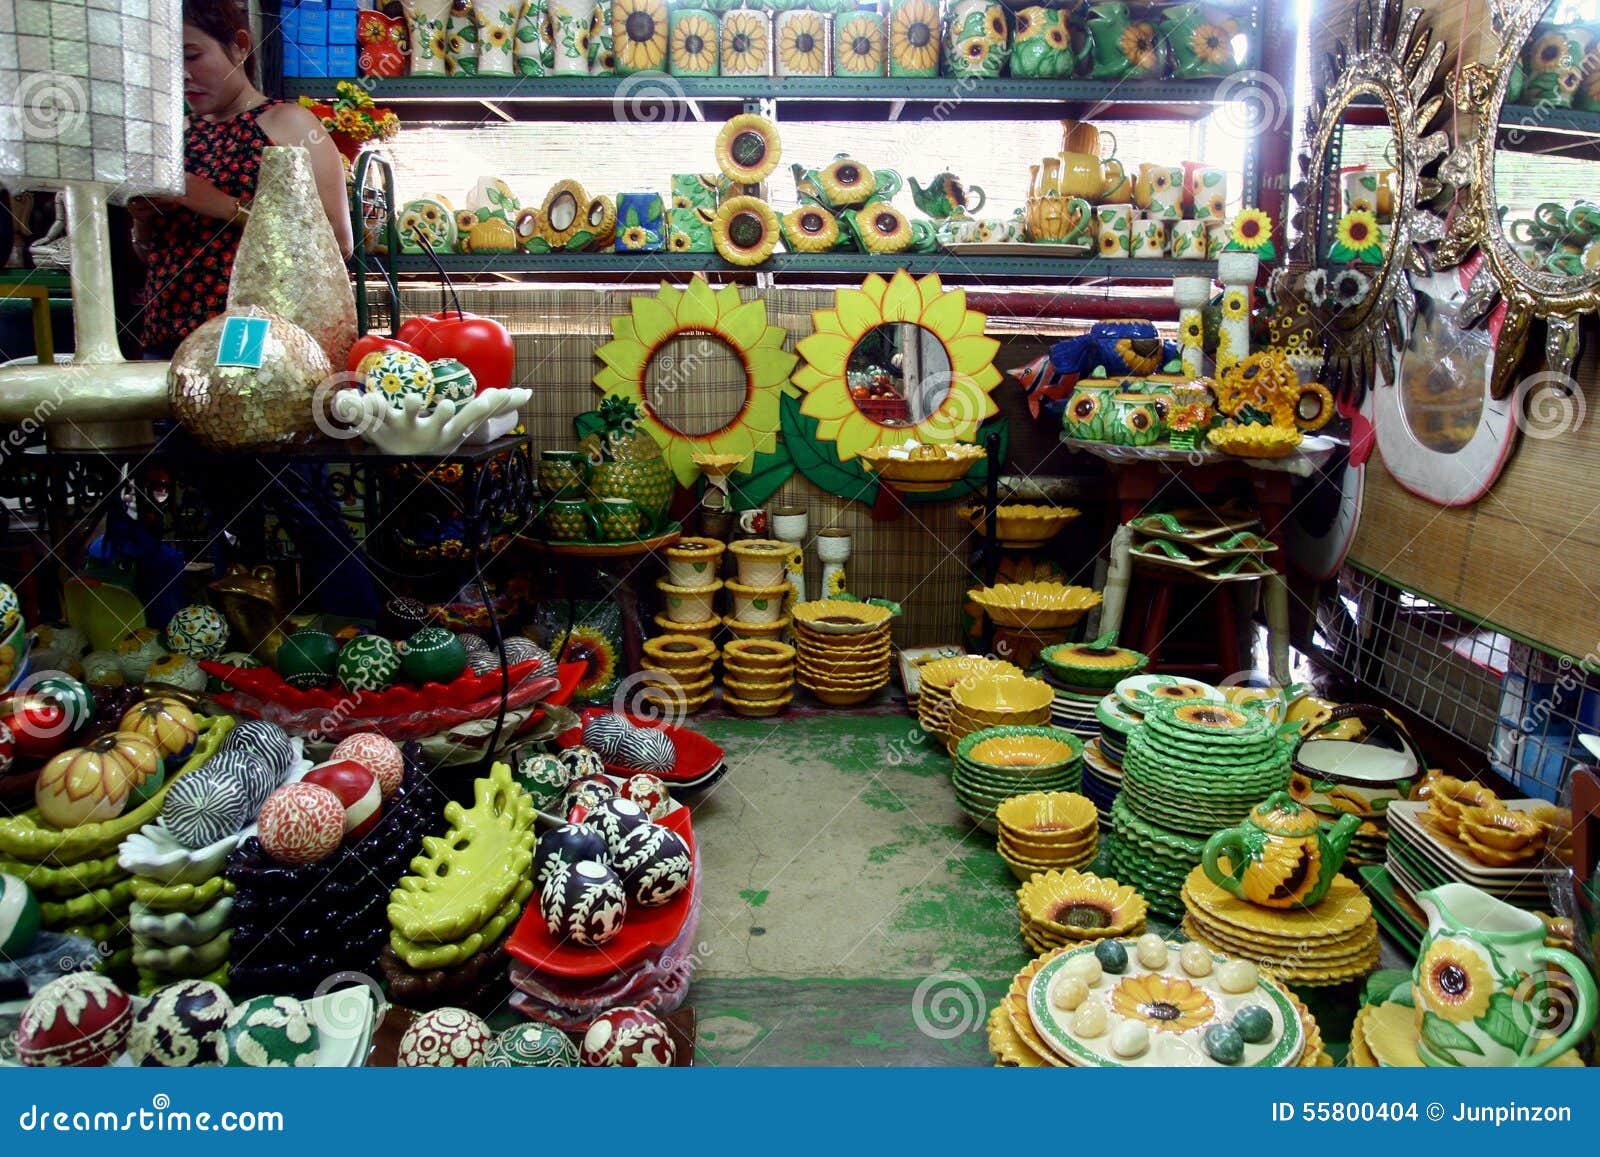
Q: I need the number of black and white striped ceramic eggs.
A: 9